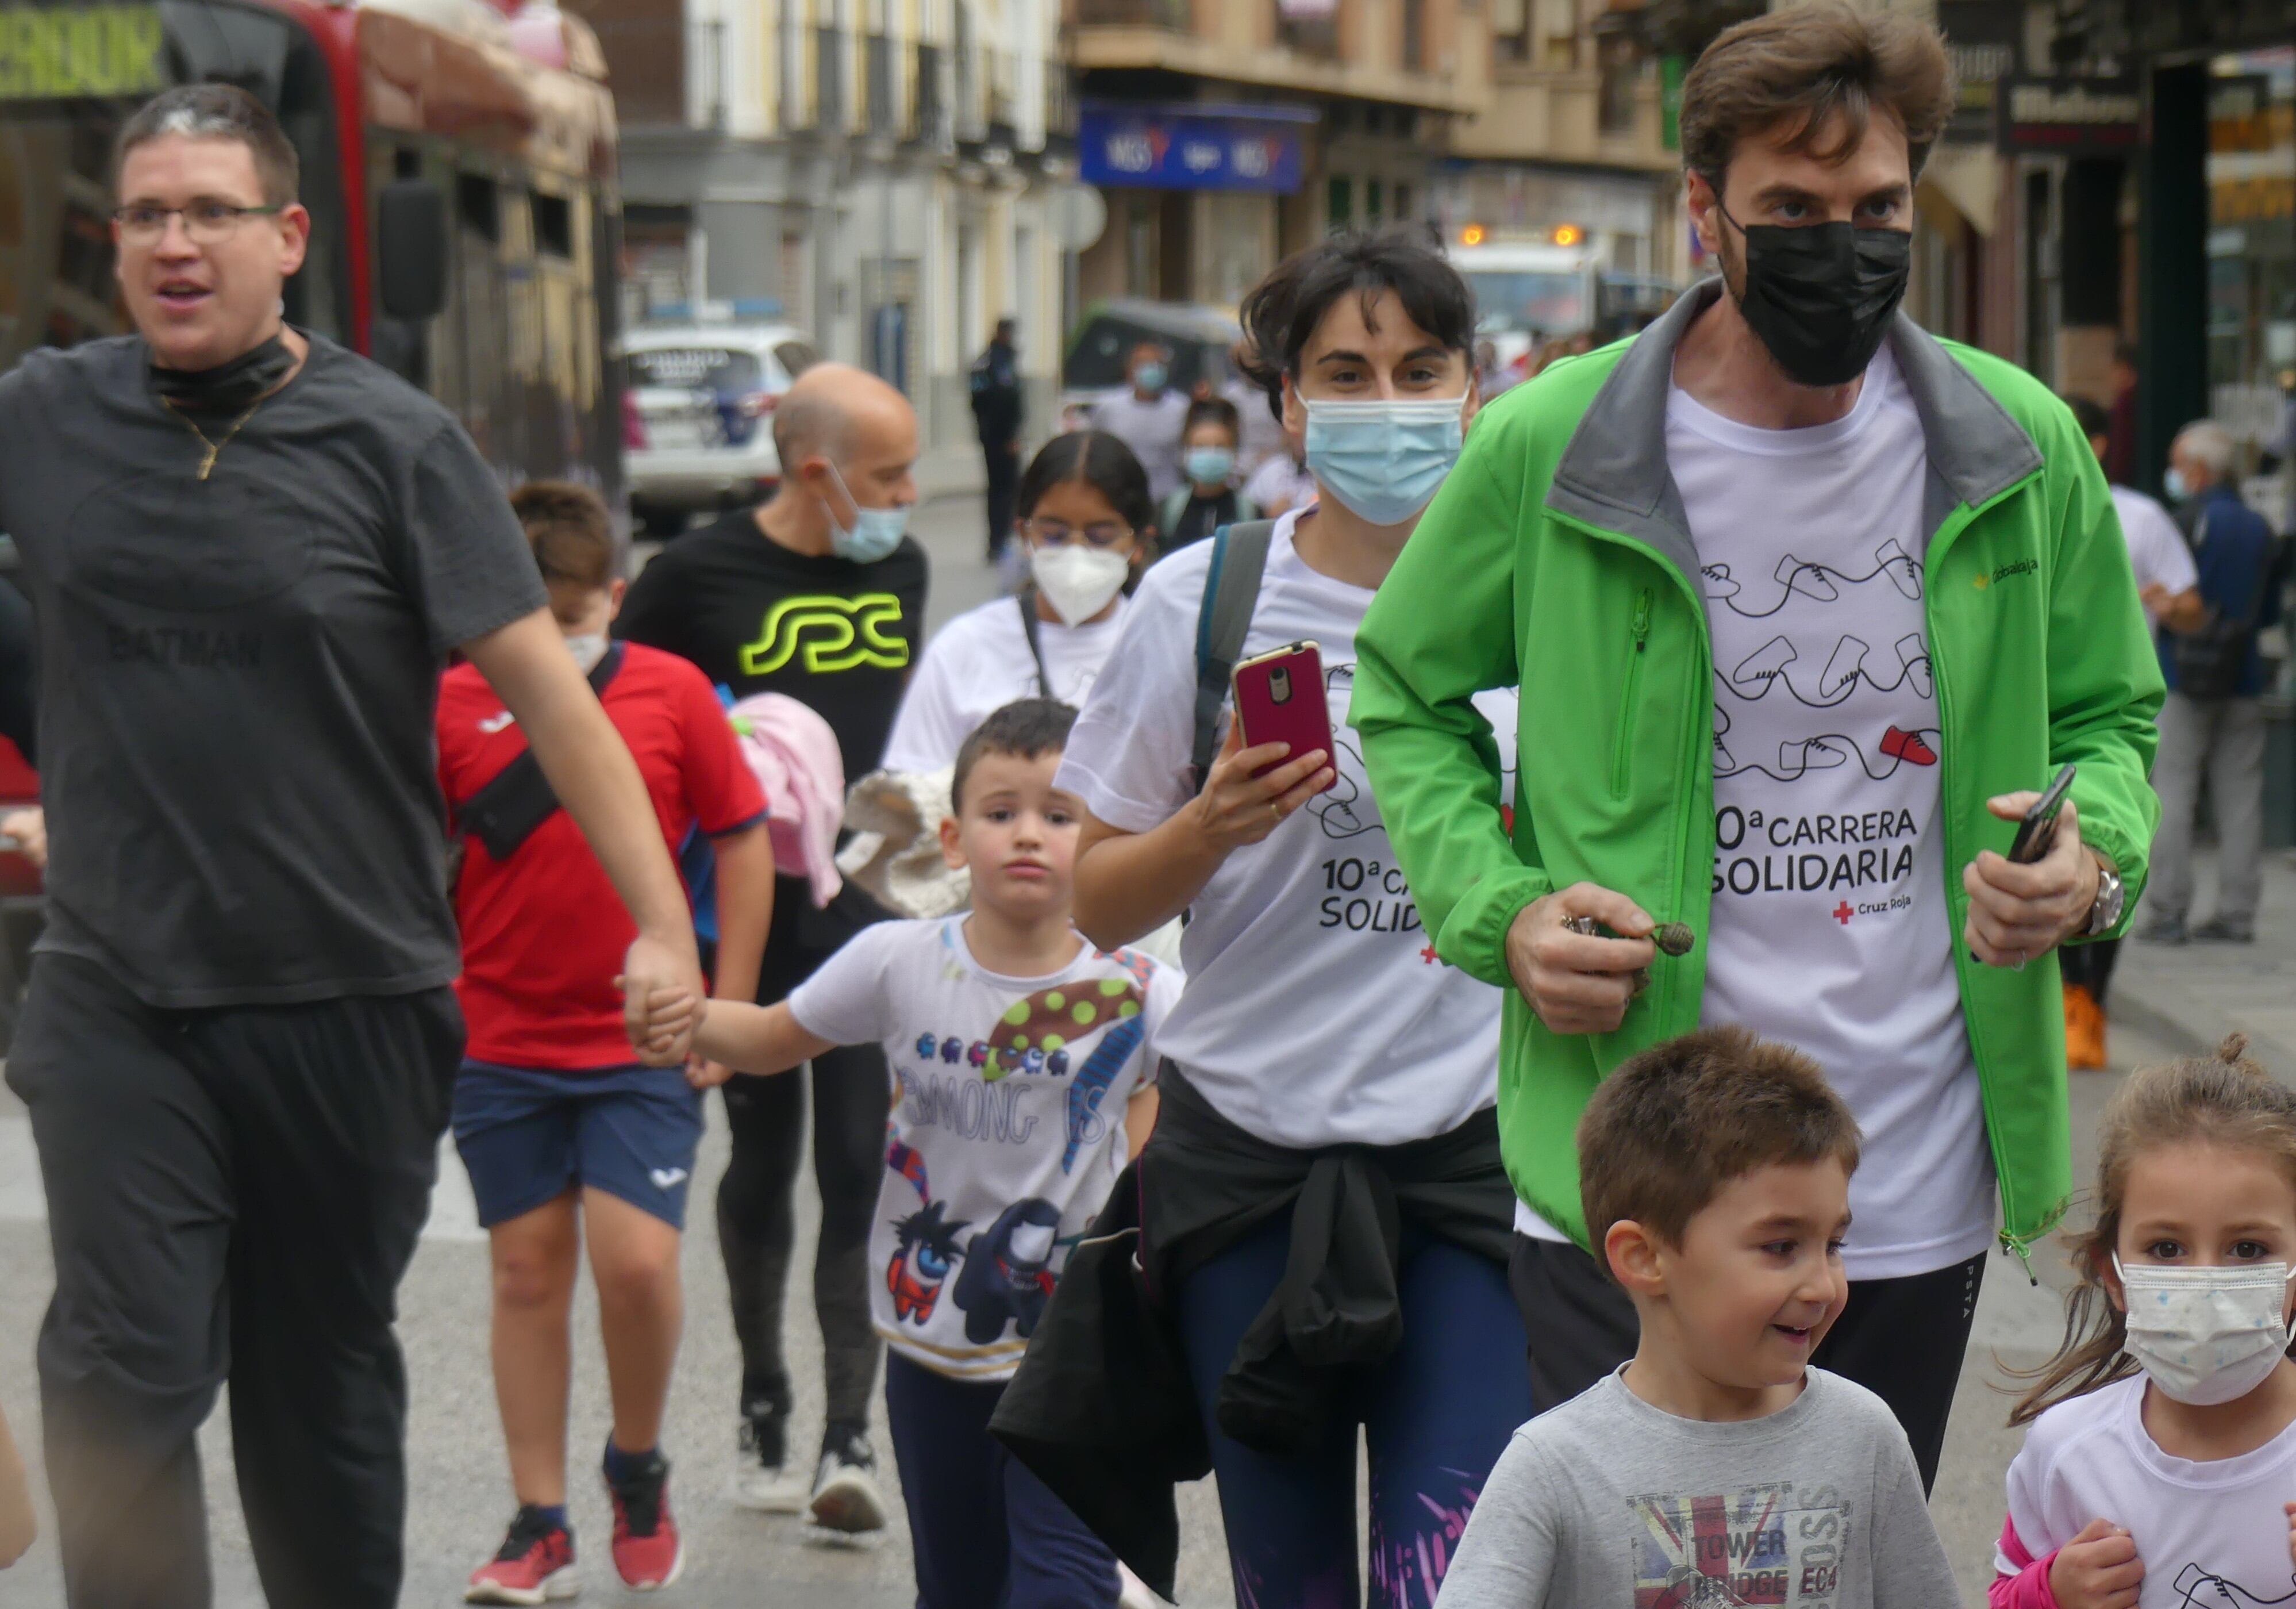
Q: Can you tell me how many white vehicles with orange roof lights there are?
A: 1